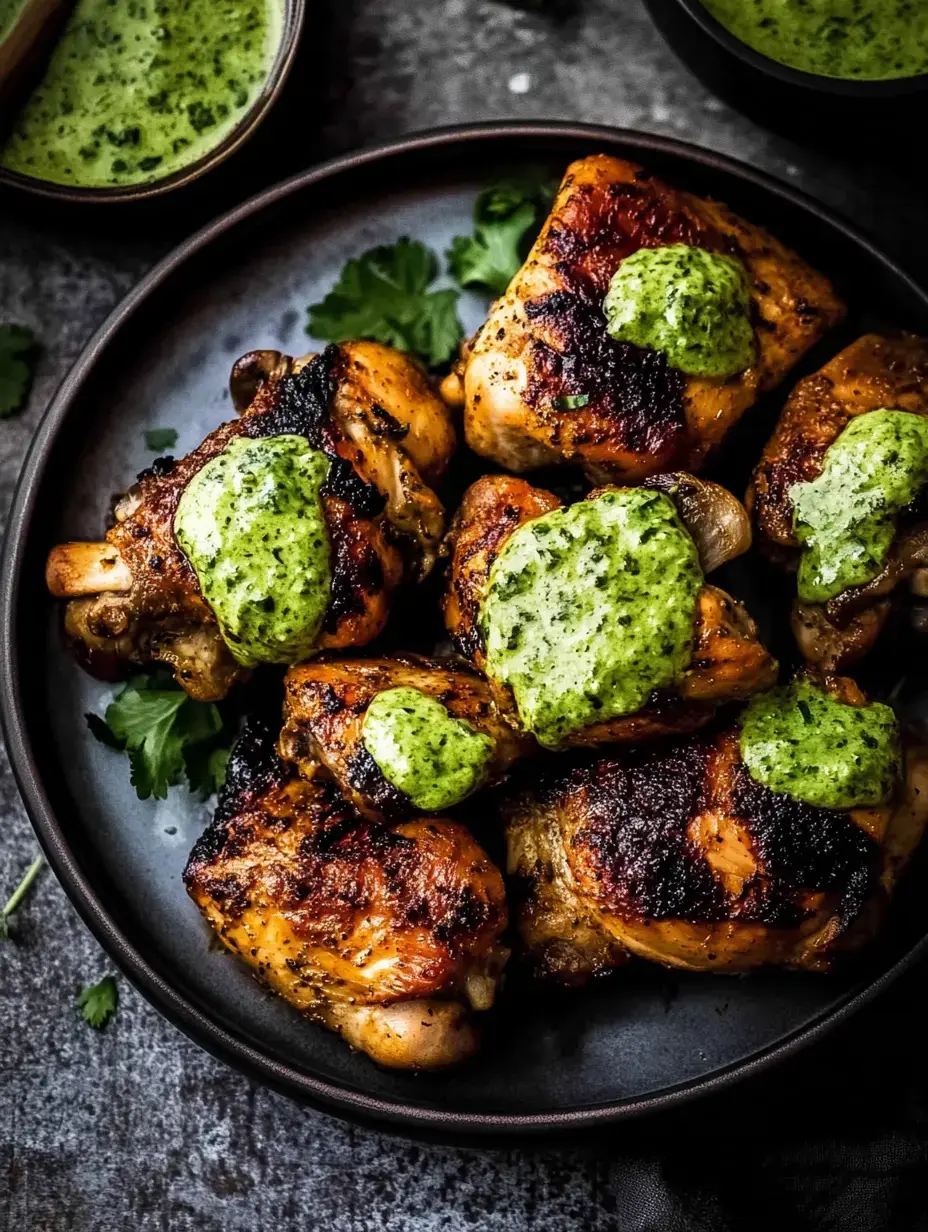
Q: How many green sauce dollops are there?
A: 6